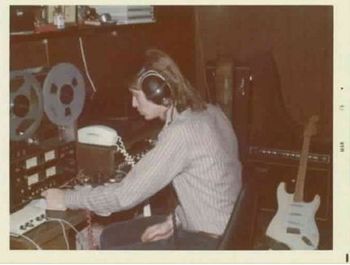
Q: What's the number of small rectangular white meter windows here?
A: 4